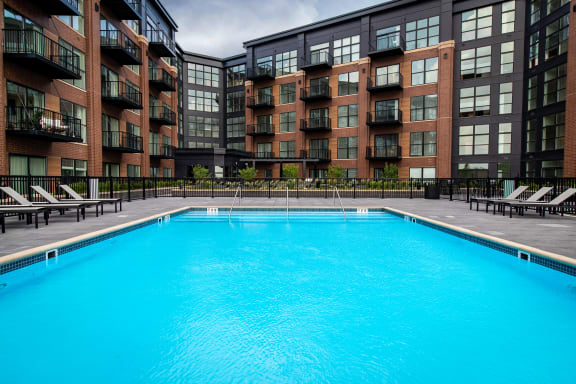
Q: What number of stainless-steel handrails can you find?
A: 3